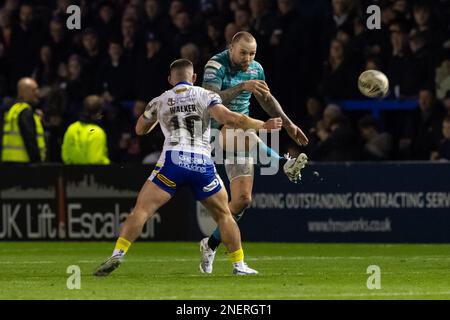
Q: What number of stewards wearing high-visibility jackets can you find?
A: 2